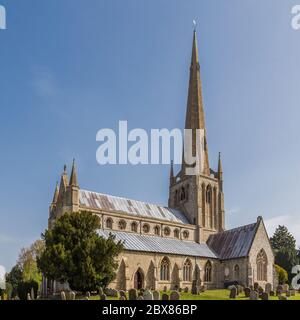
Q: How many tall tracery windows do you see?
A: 4